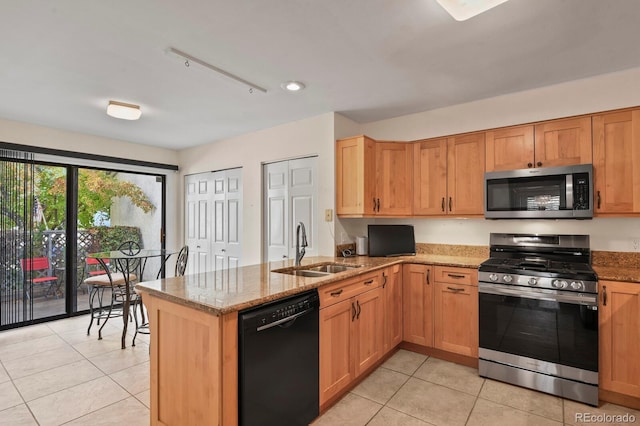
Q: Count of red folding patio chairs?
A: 2